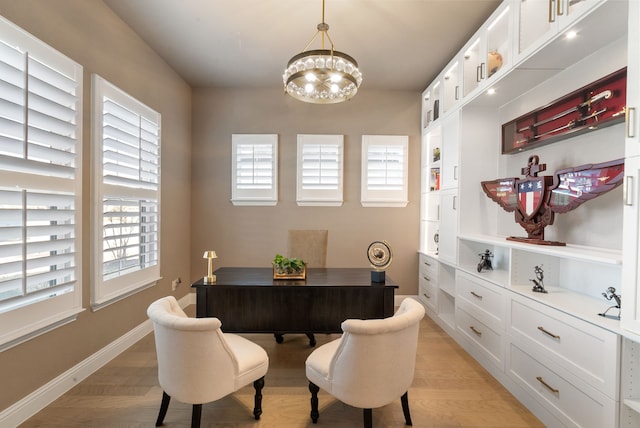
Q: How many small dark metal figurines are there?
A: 3